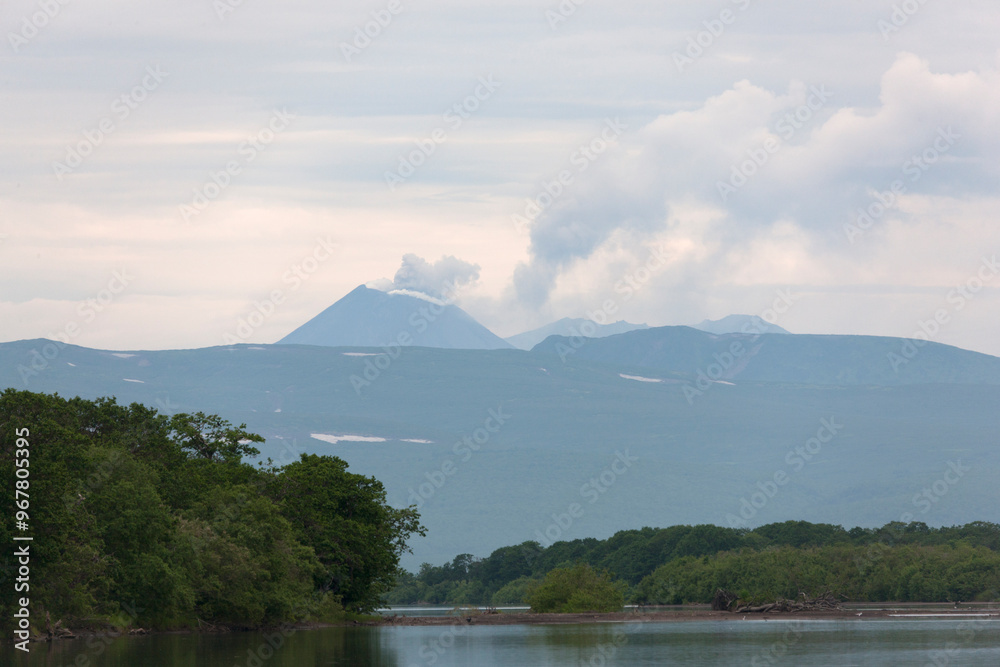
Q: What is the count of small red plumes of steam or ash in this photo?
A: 0